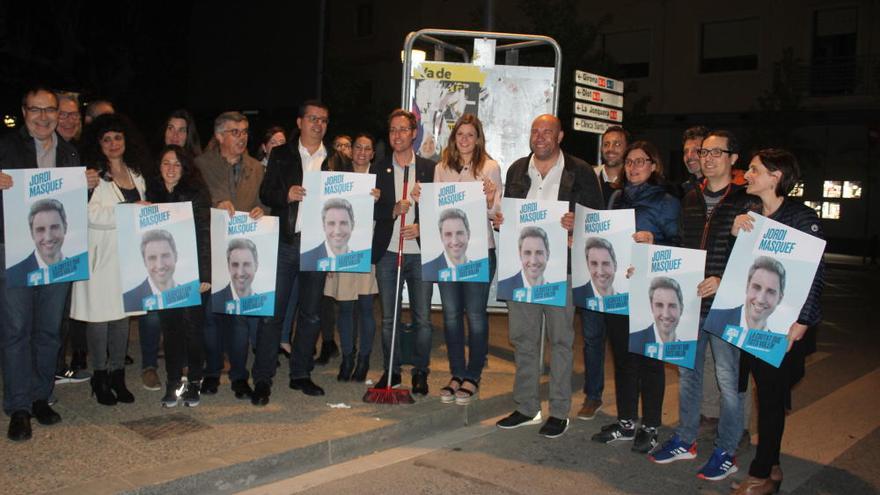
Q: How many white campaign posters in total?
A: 9